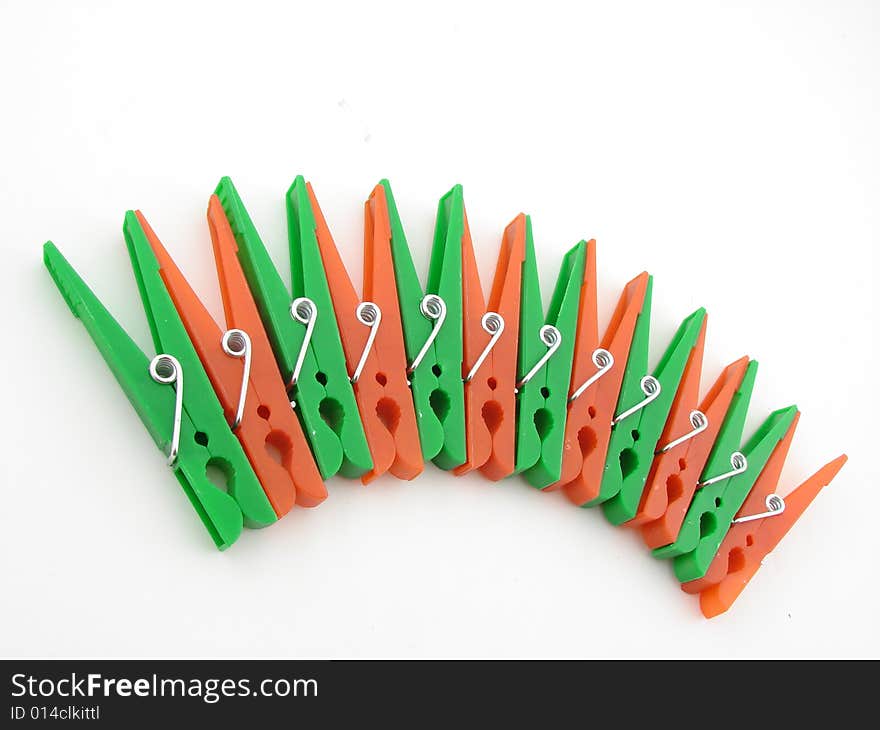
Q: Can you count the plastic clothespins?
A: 12